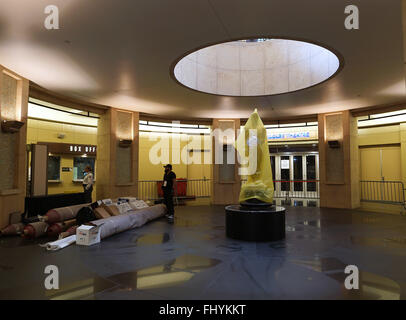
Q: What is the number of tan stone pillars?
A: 4